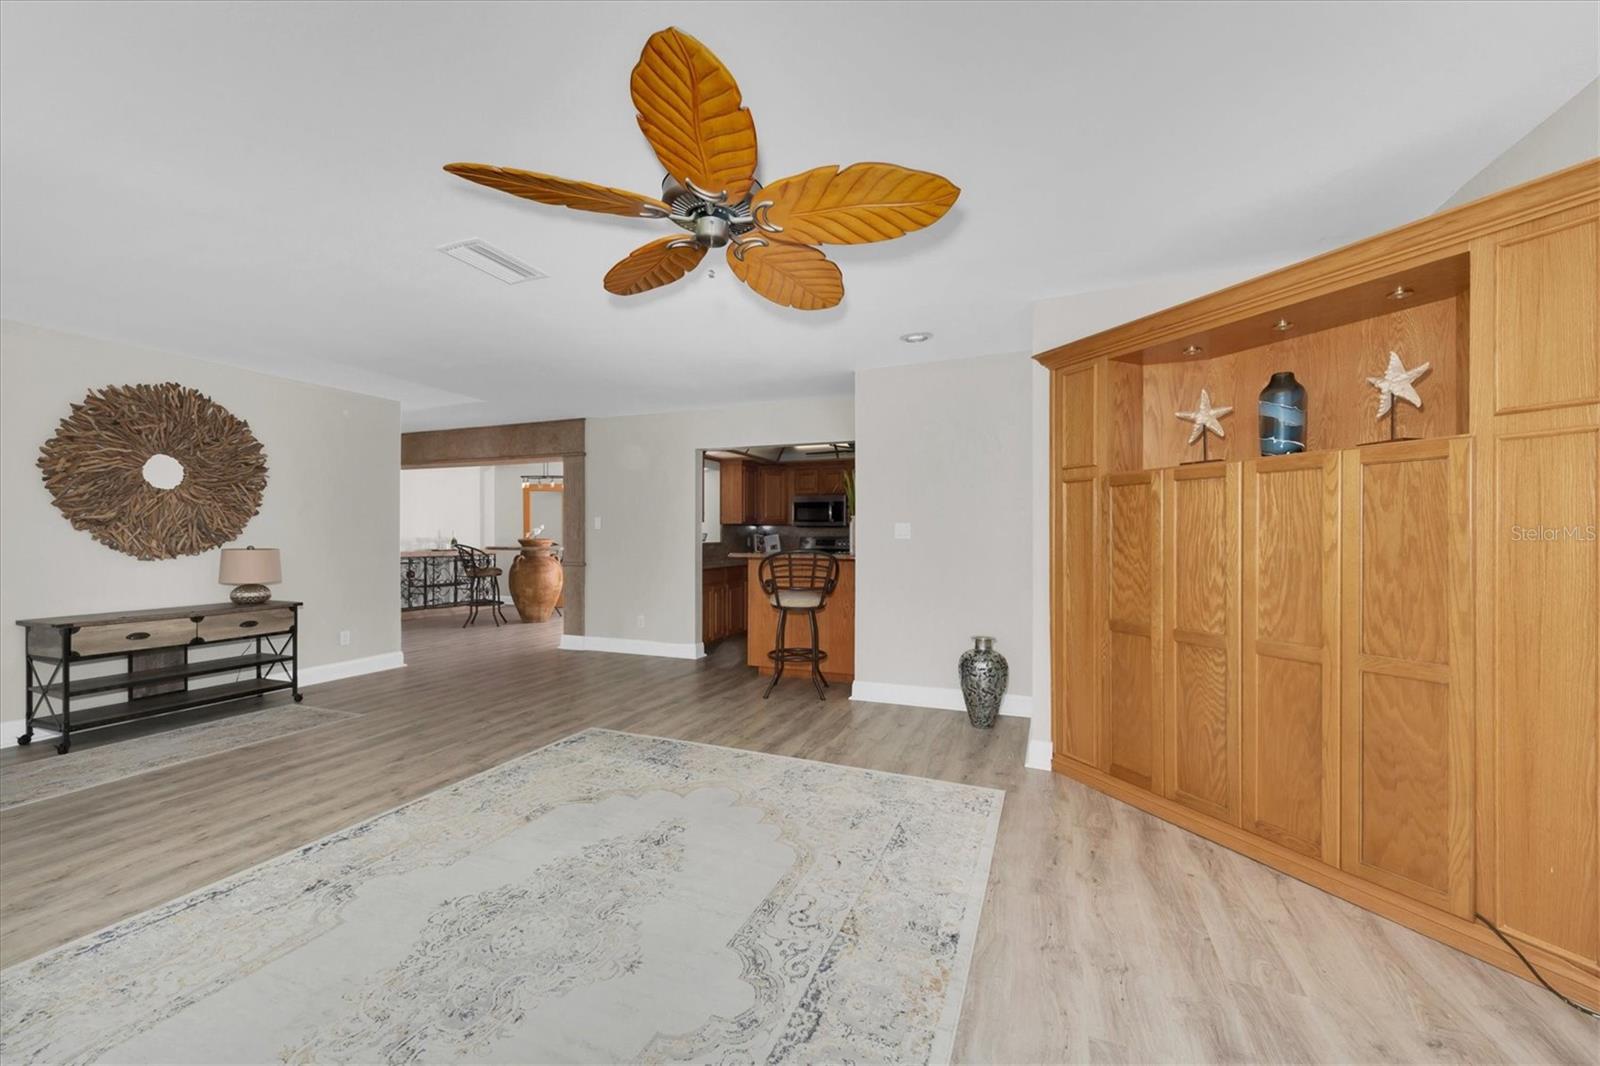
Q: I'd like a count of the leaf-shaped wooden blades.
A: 5